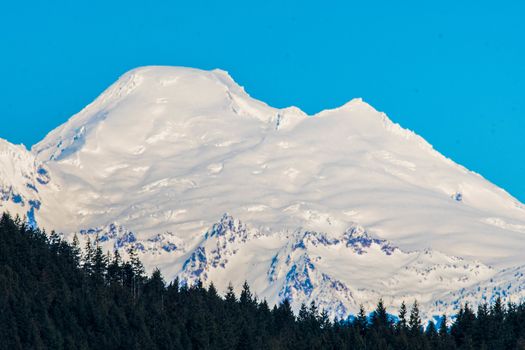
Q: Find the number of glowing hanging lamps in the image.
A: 0